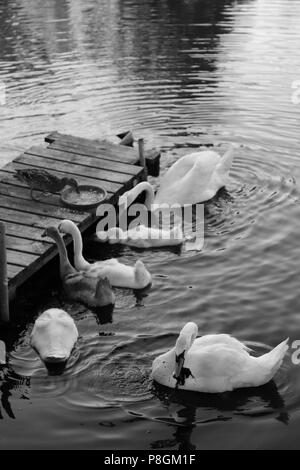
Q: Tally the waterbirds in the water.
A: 6